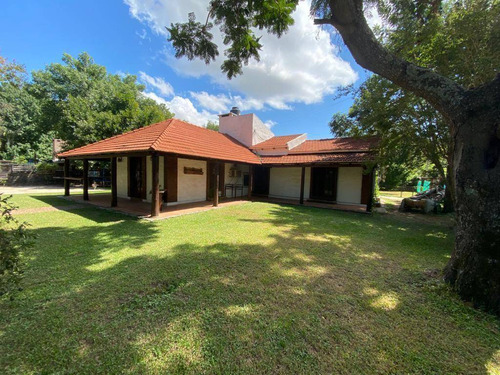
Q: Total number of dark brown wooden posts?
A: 8